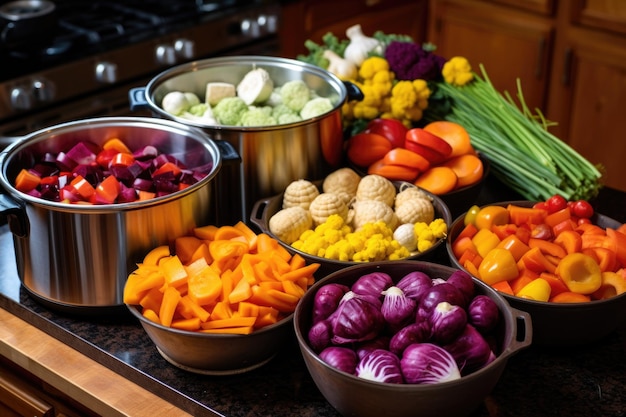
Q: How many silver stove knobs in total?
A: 7